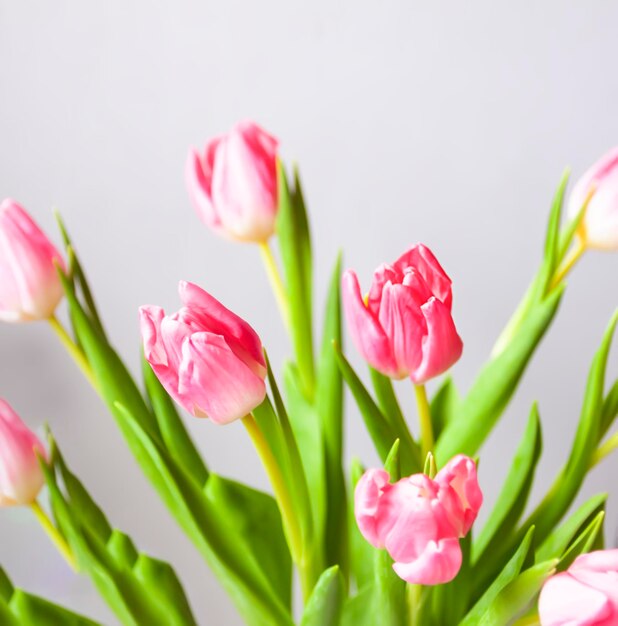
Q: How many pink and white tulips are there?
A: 8